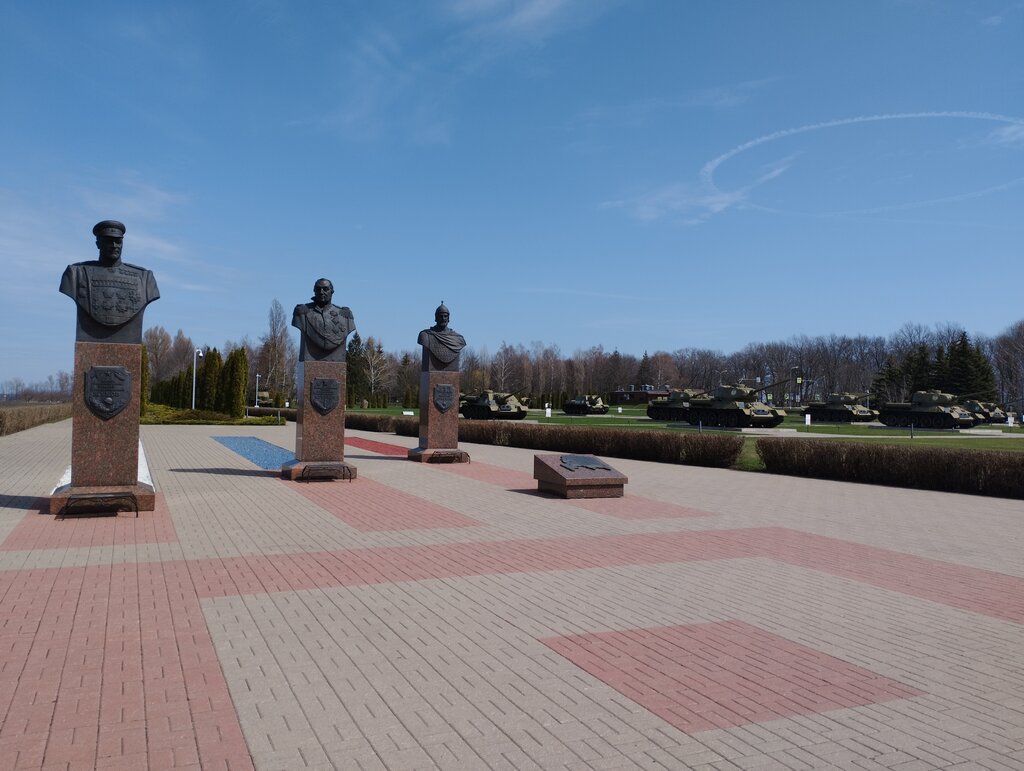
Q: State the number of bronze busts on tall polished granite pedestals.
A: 3